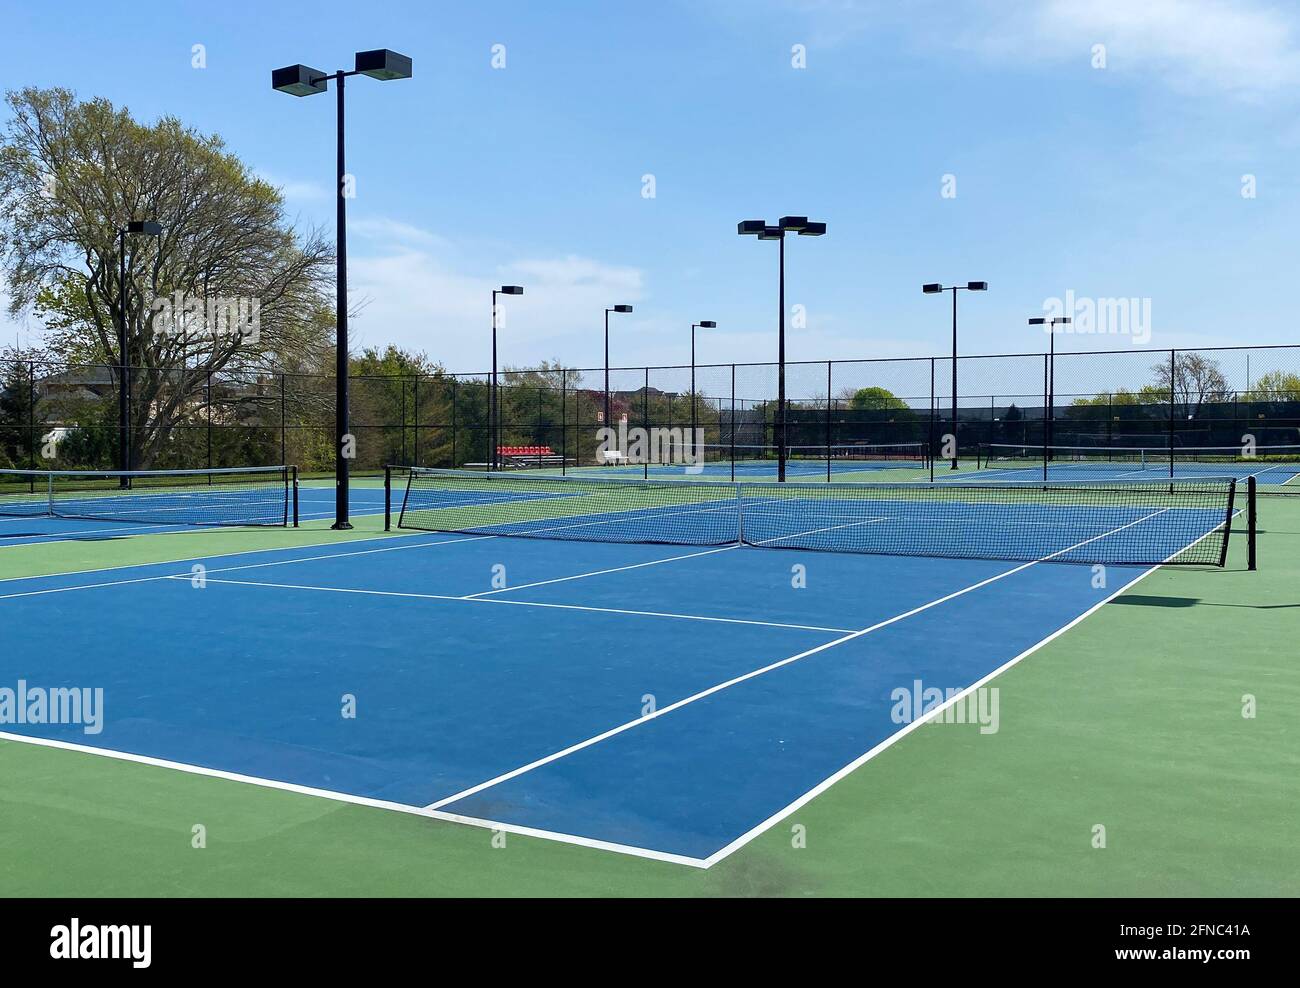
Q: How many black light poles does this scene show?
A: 8